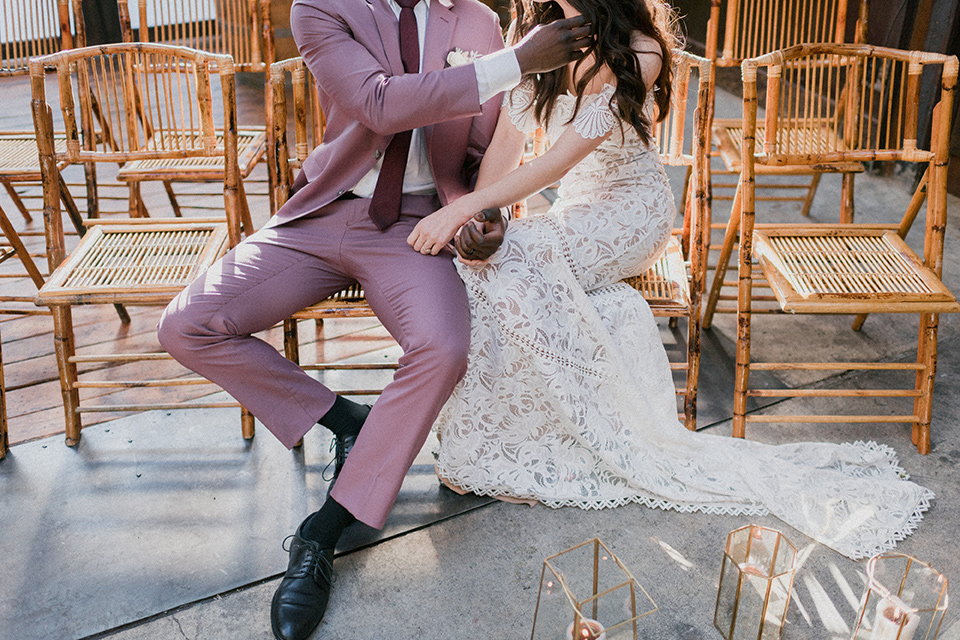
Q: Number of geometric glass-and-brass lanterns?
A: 3